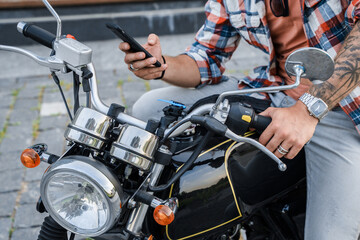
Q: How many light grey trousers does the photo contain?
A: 1